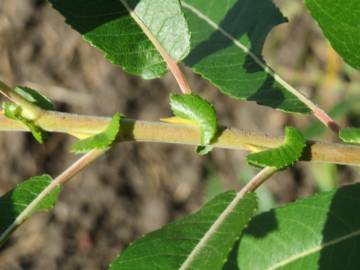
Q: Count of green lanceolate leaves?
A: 6